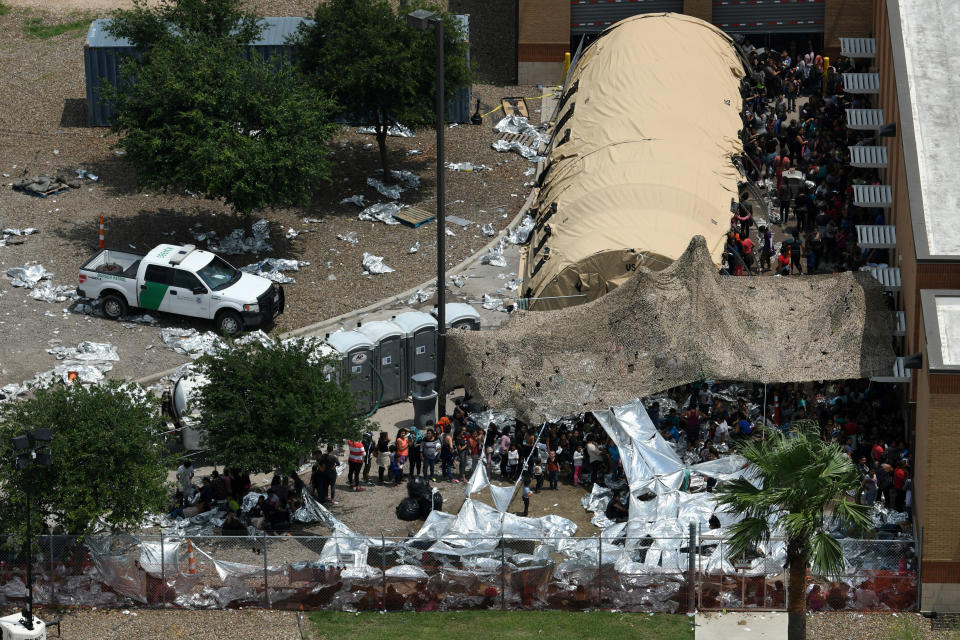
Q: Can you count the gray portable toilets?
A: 4